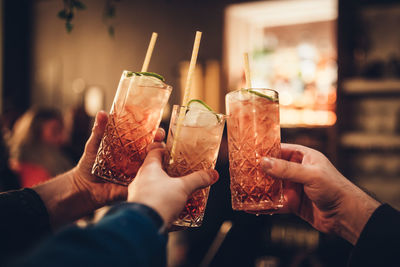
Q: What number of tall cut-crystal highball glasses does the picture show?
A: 3